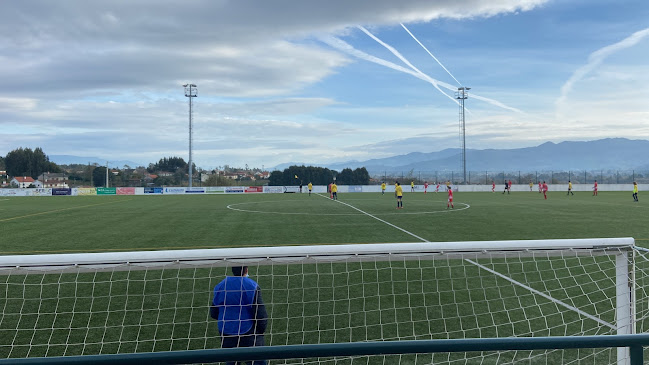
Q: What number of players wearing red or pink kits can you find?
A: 9